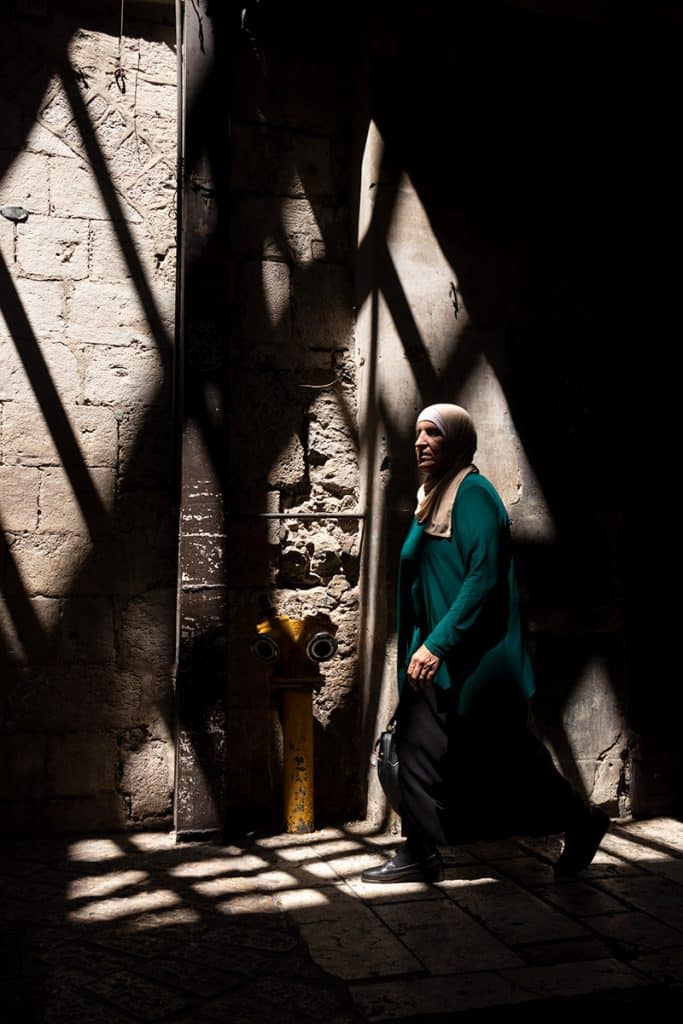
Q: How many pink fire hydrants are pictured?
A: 0